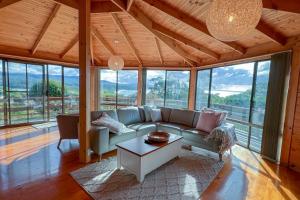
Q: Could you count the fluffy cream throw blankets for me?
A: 1